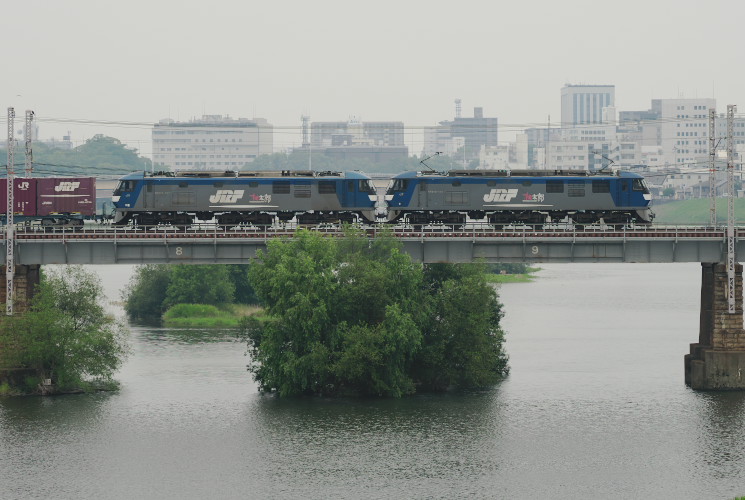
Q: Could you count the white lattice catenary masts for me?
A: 4